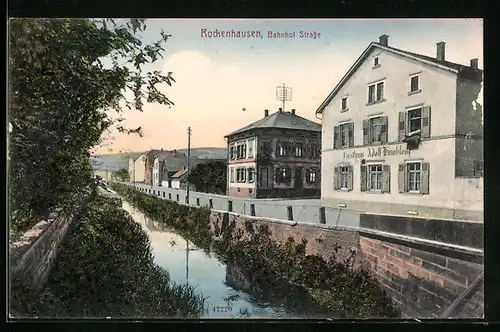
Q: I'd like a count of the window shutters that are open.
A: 12